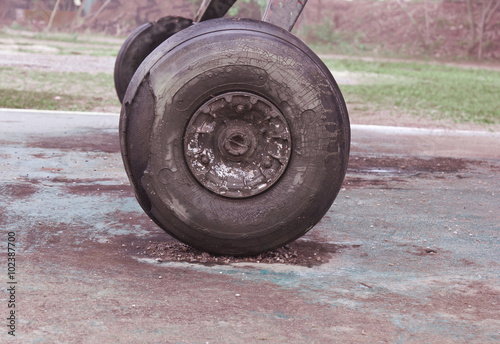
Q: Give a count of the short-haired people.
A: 0